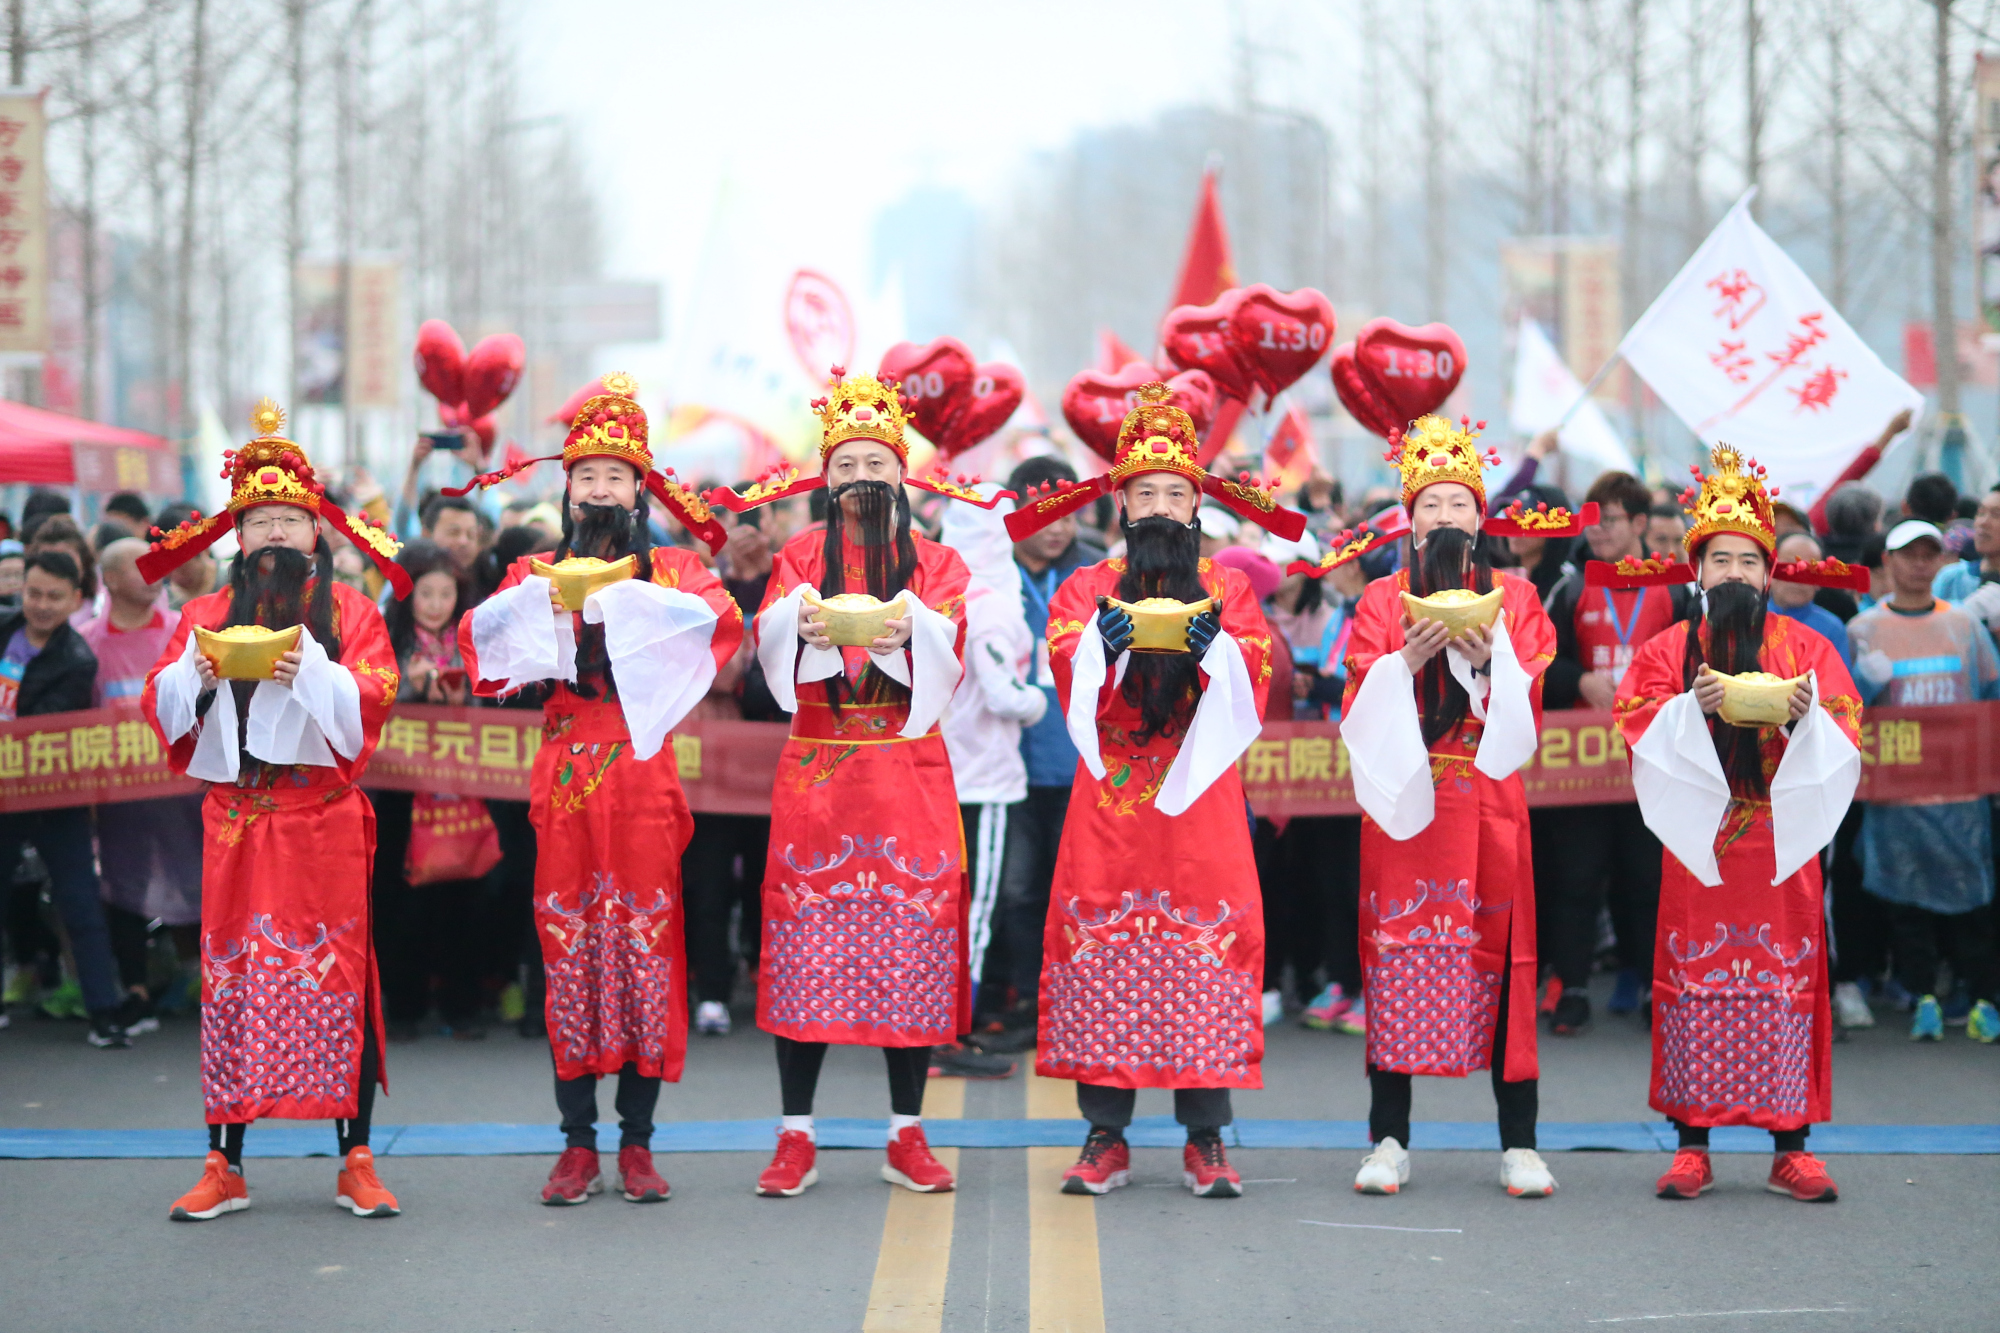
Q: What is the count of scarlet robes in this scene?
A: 6